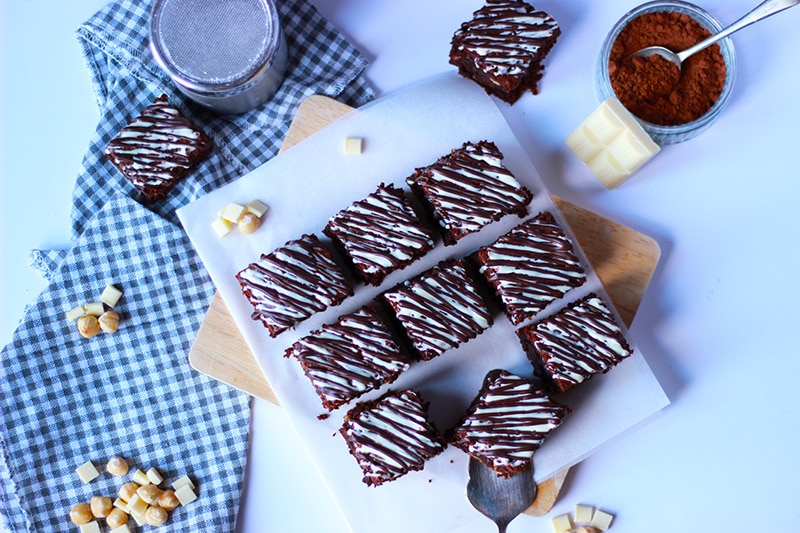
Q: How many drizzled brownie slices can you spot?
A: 11